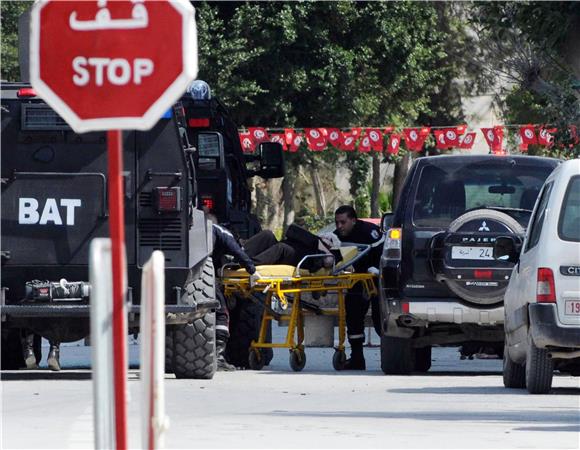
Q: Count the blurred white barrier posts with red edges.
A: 2